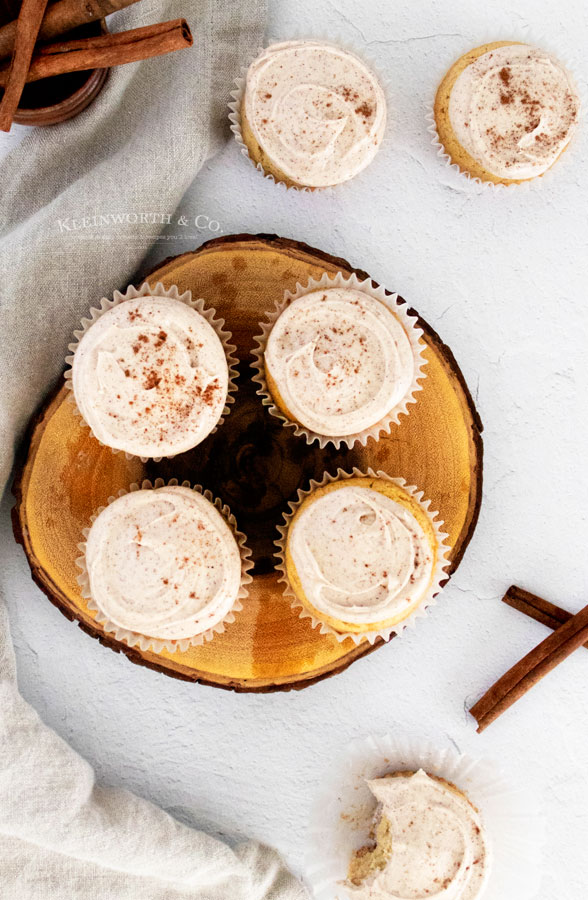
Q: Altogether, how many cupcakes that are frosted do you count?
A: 7